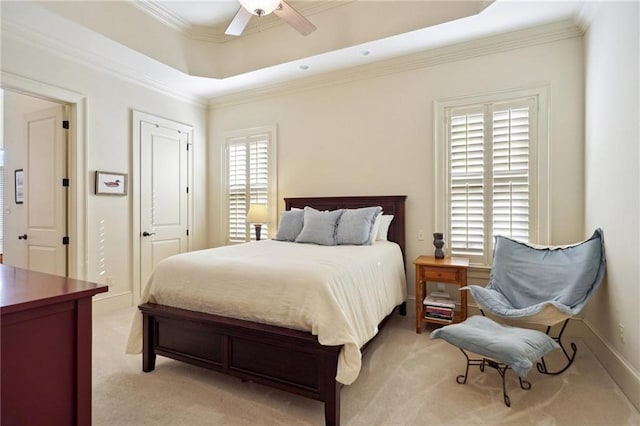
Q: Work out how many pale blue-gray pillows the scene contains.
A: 3